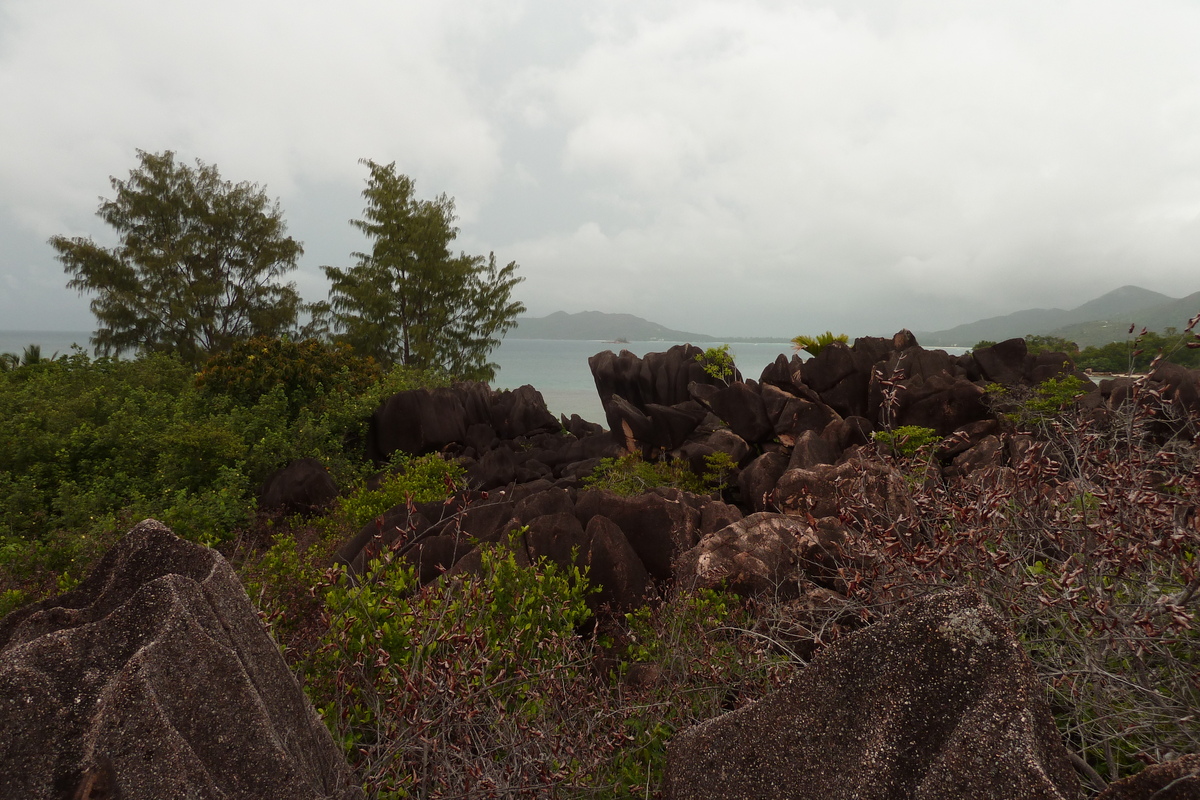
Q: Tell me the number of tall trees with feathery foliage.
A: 2